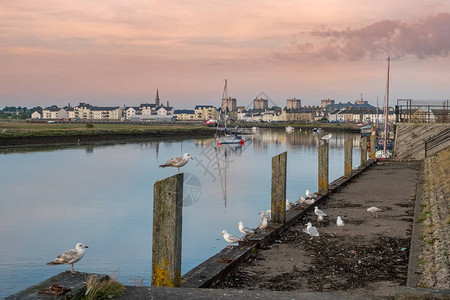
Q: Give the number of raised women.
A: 0